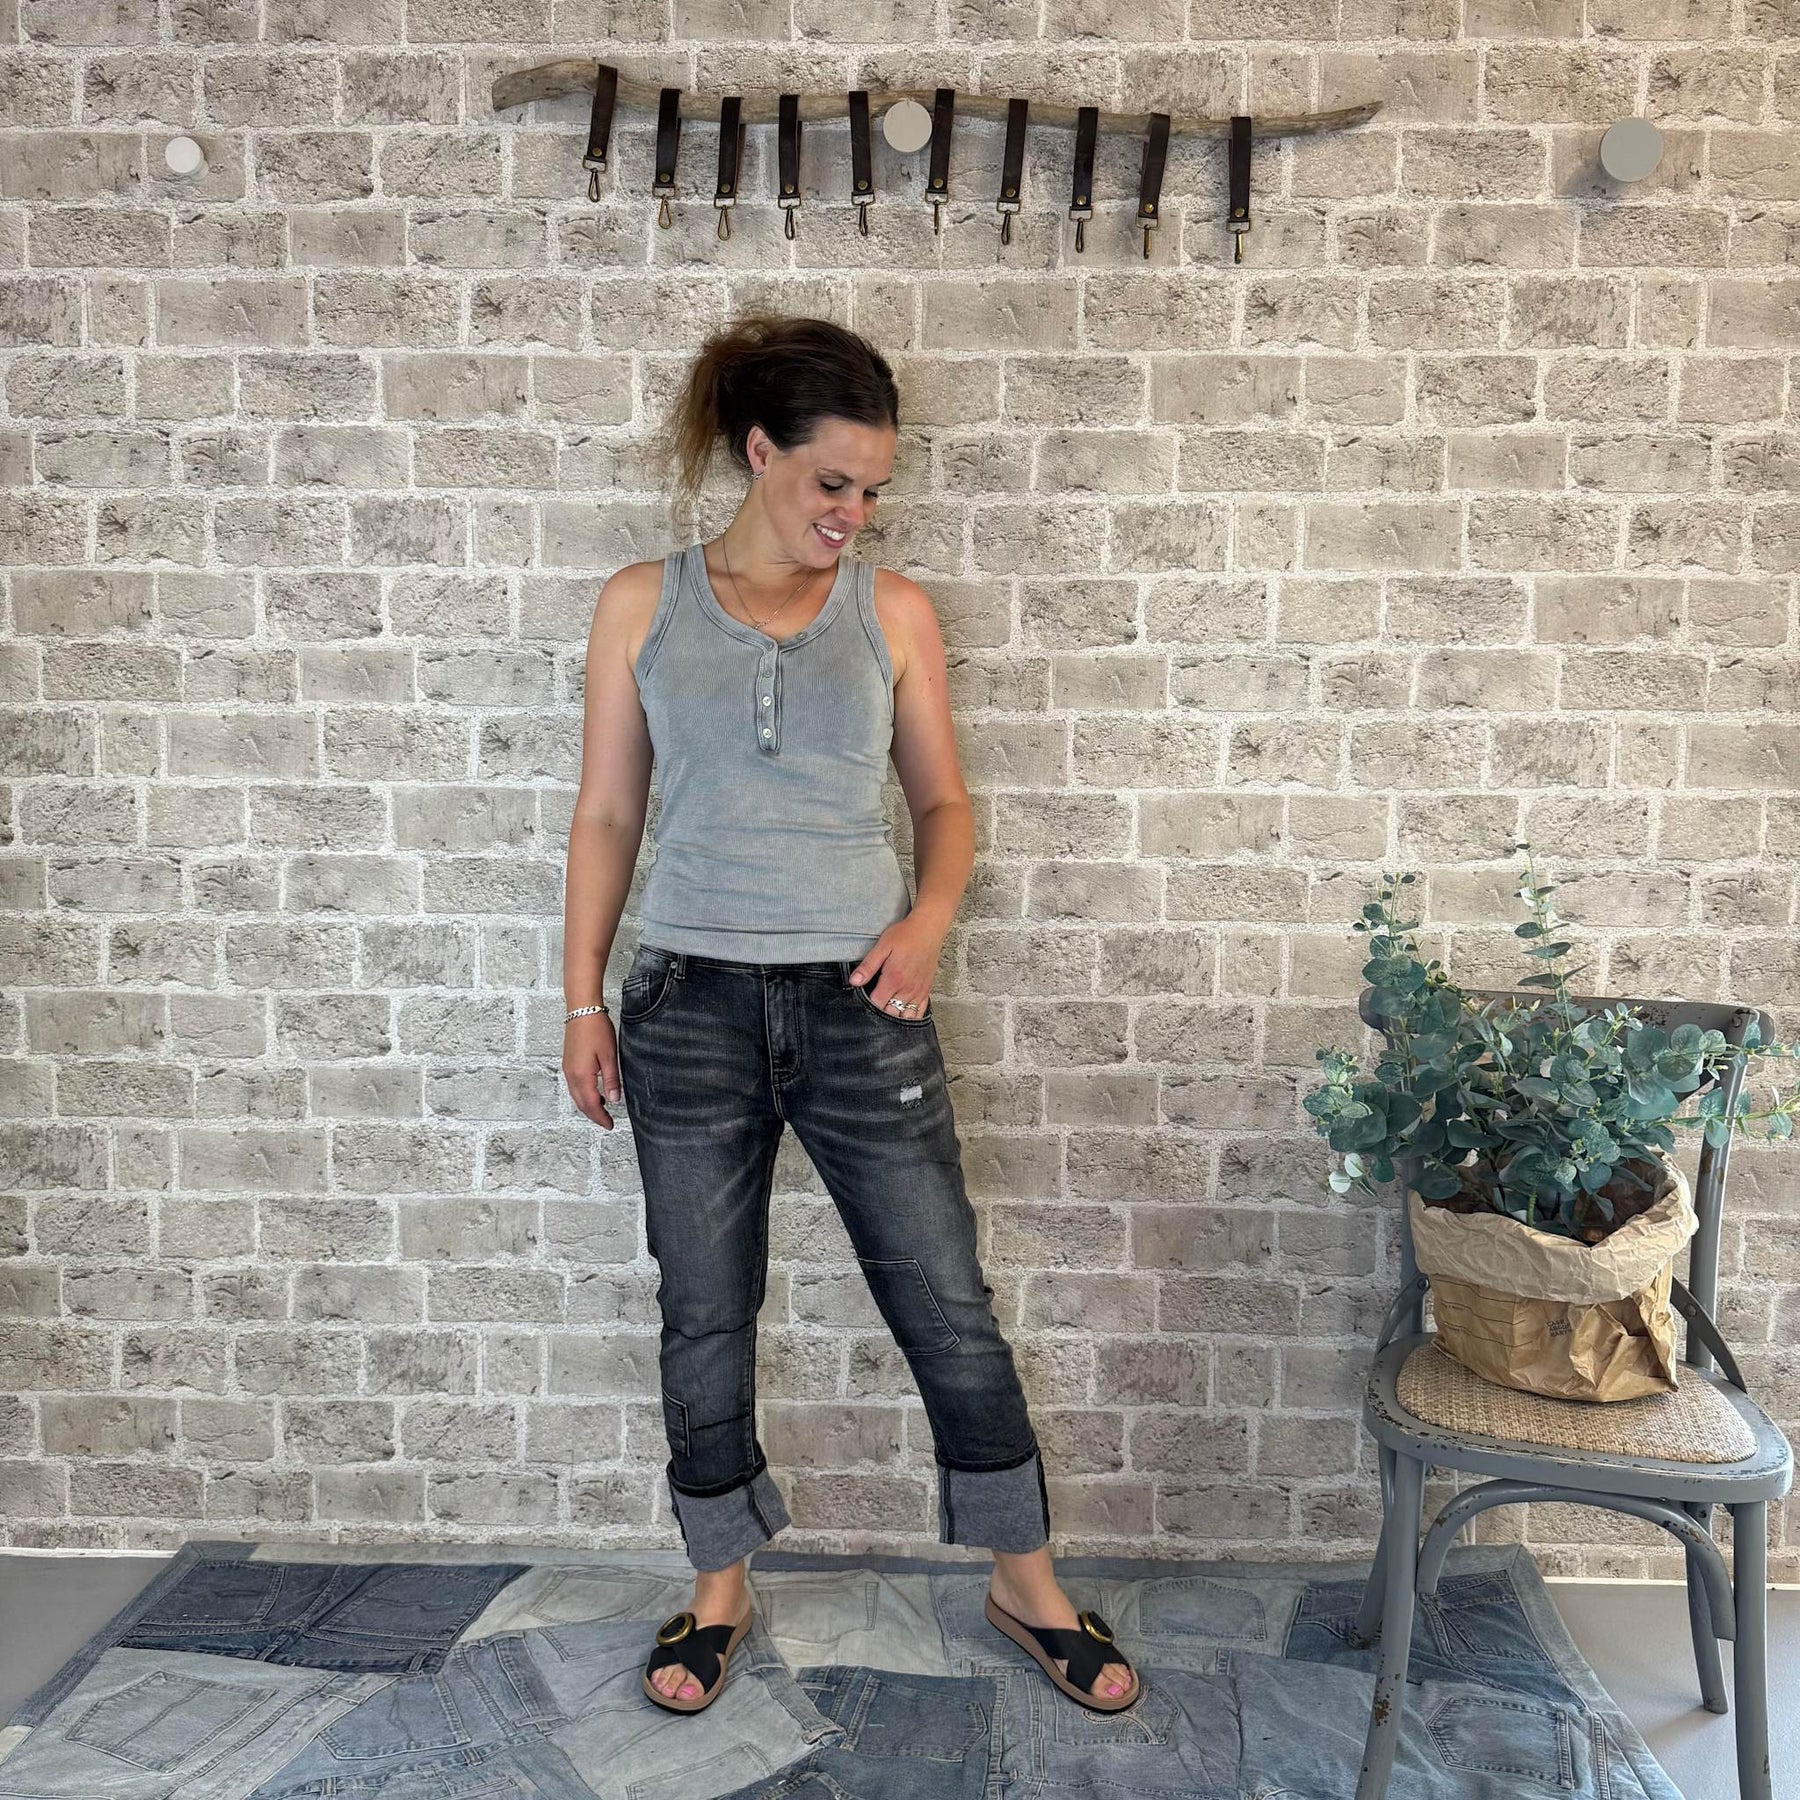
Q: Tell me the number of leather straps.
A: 10